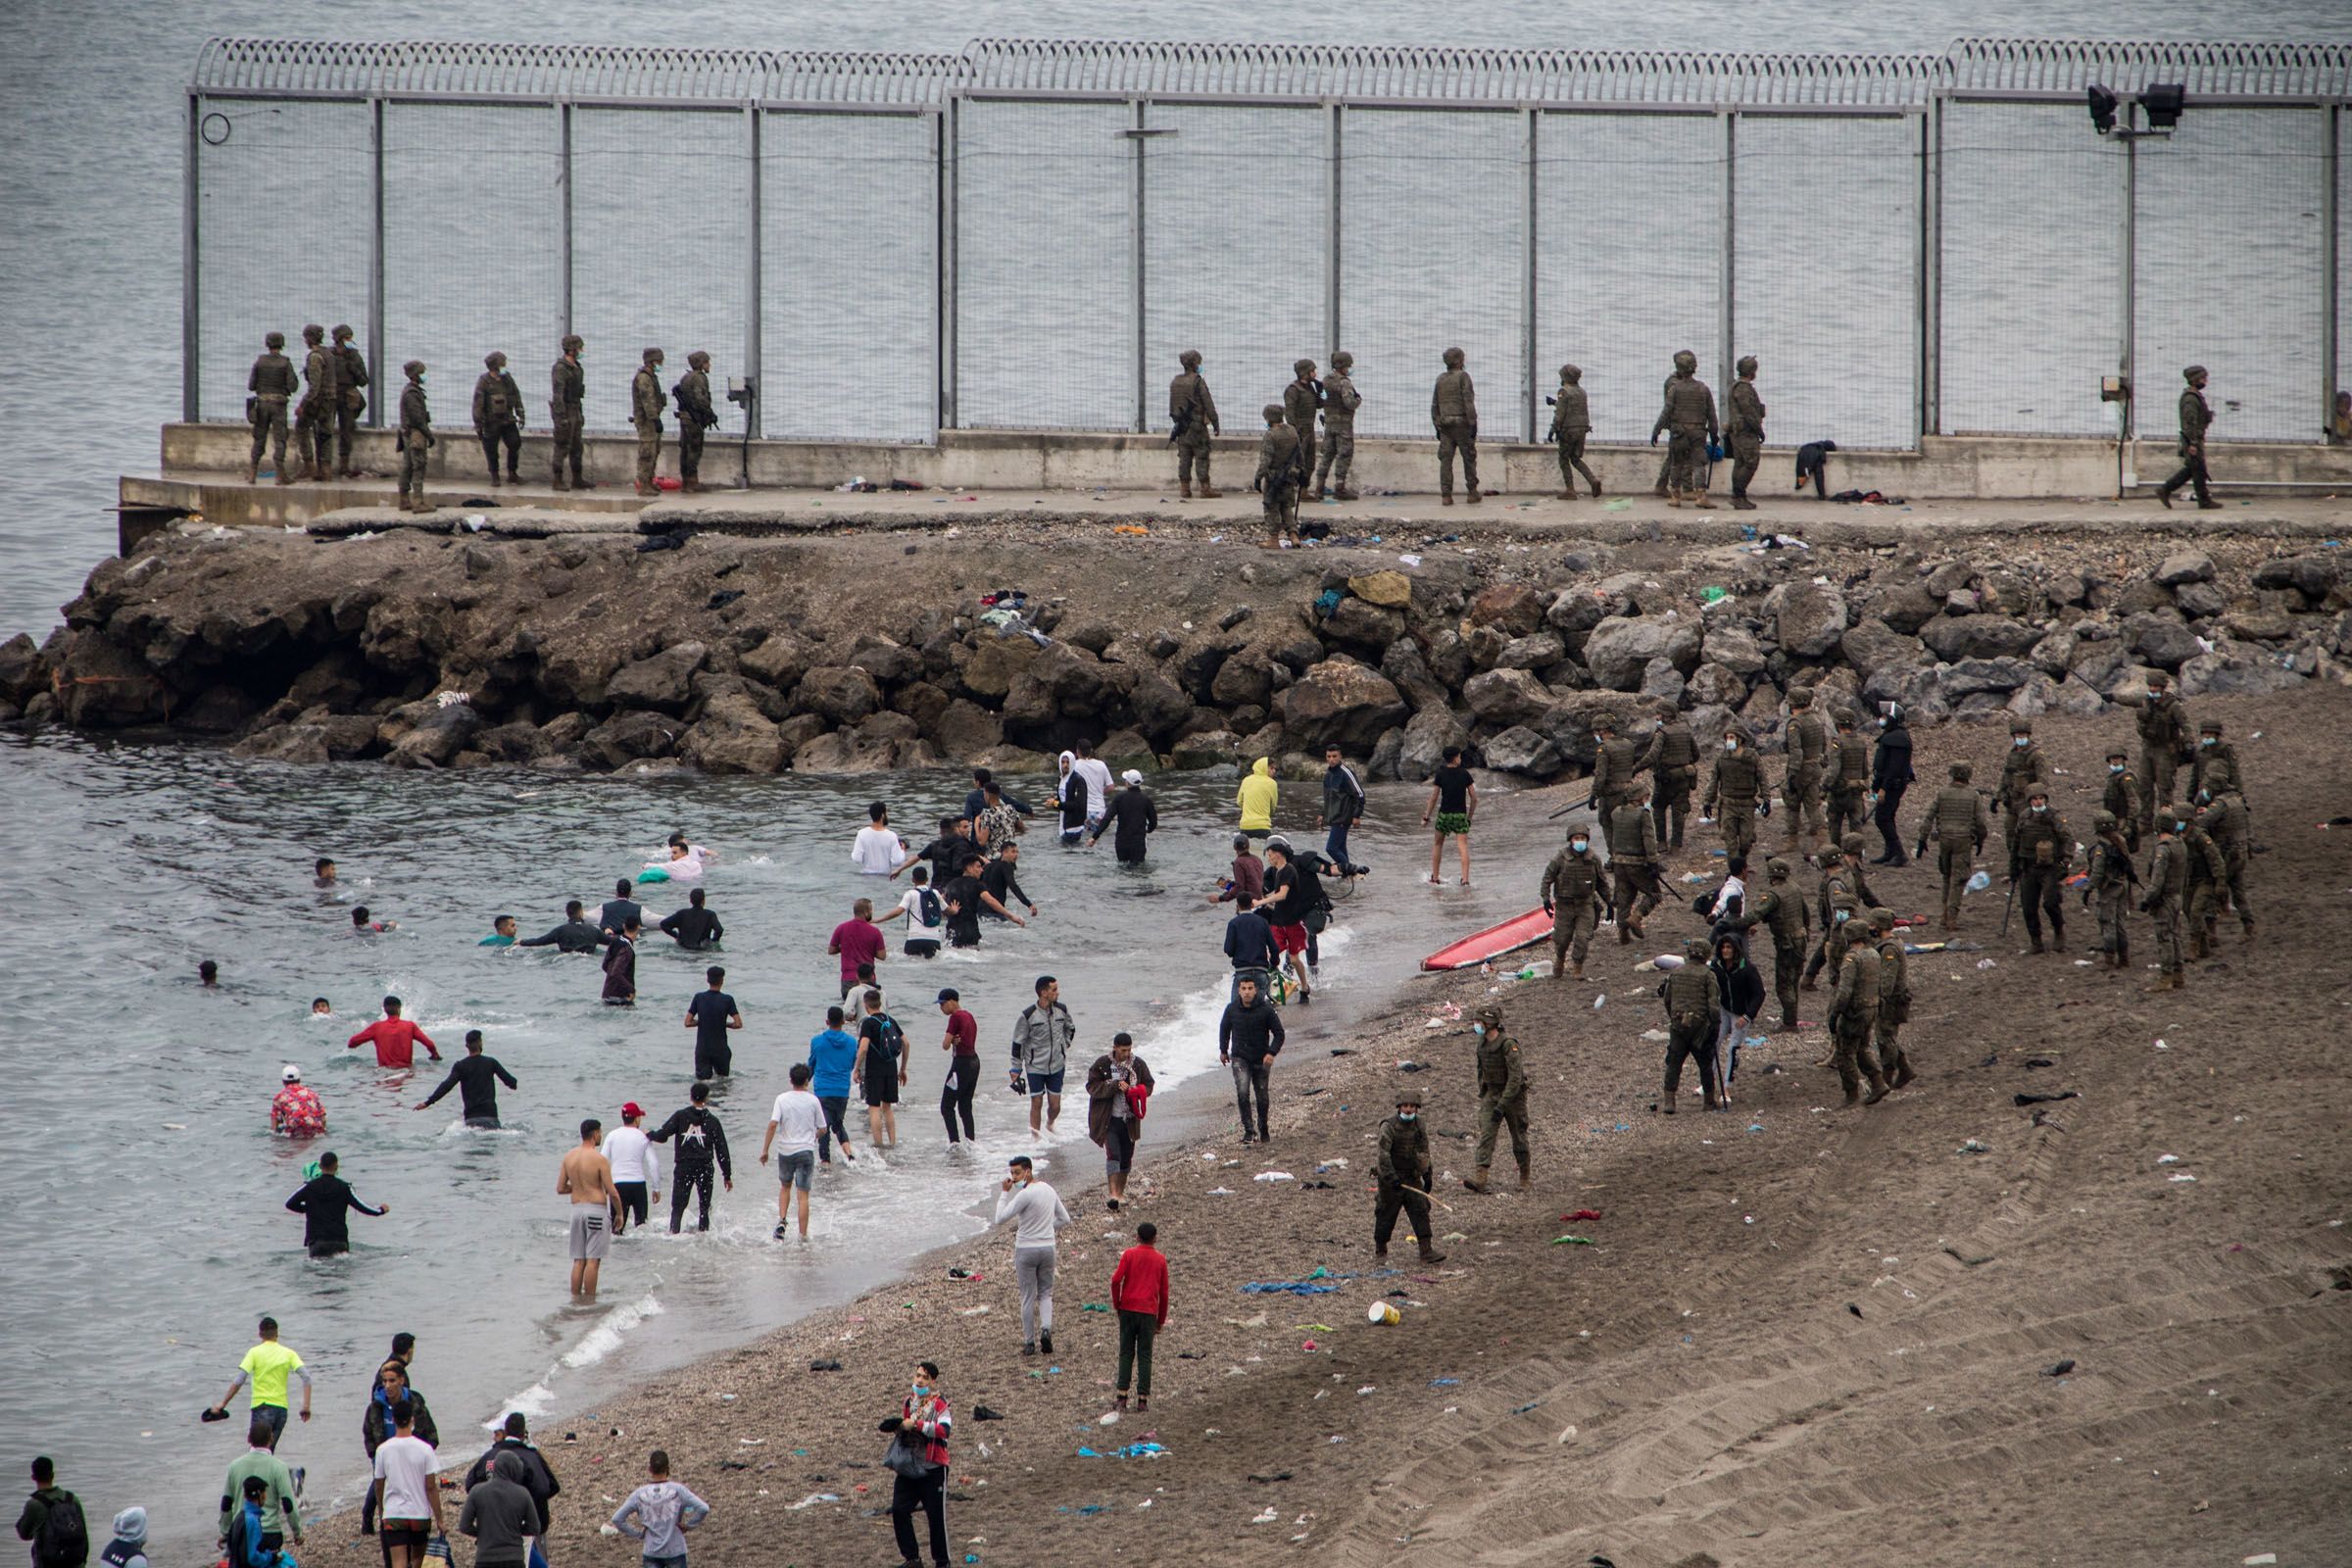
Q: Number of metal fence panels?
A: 11